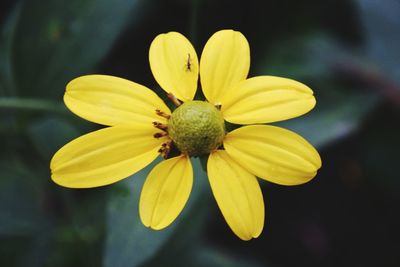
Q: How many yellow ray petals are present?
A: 8